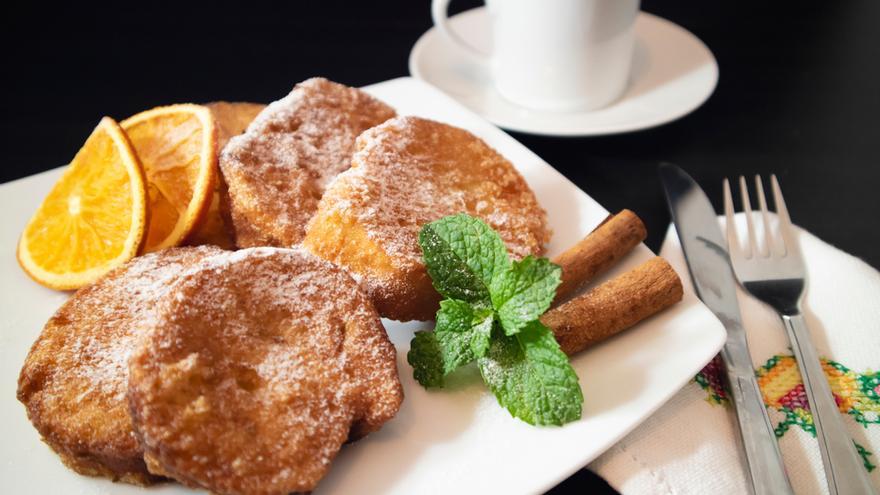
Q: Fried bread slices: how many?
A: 5